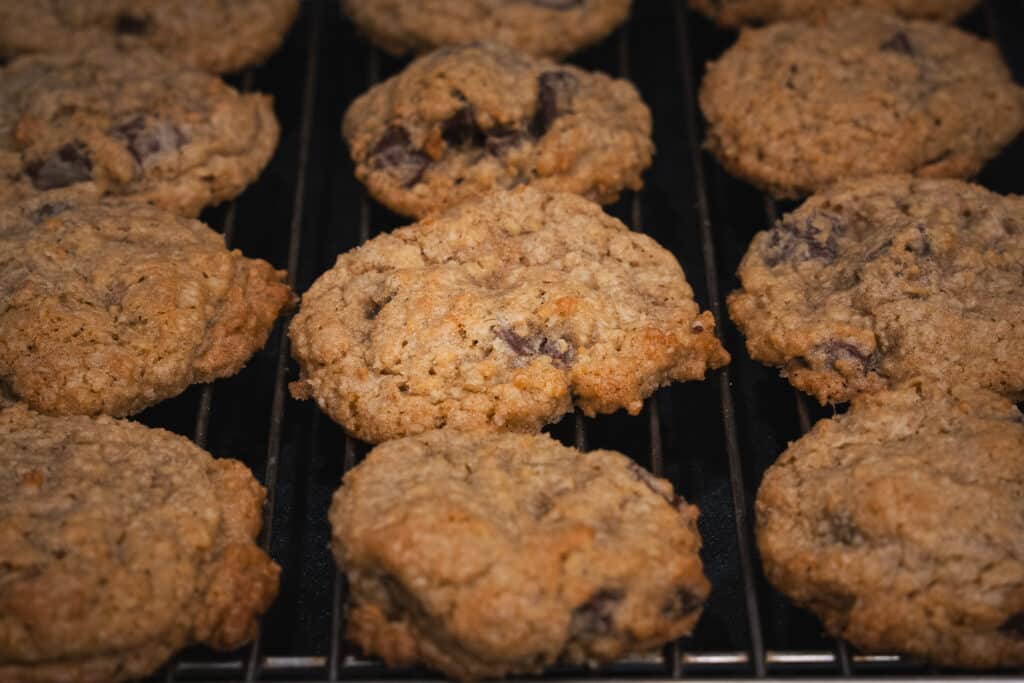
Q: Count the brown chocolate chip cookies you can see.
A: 12